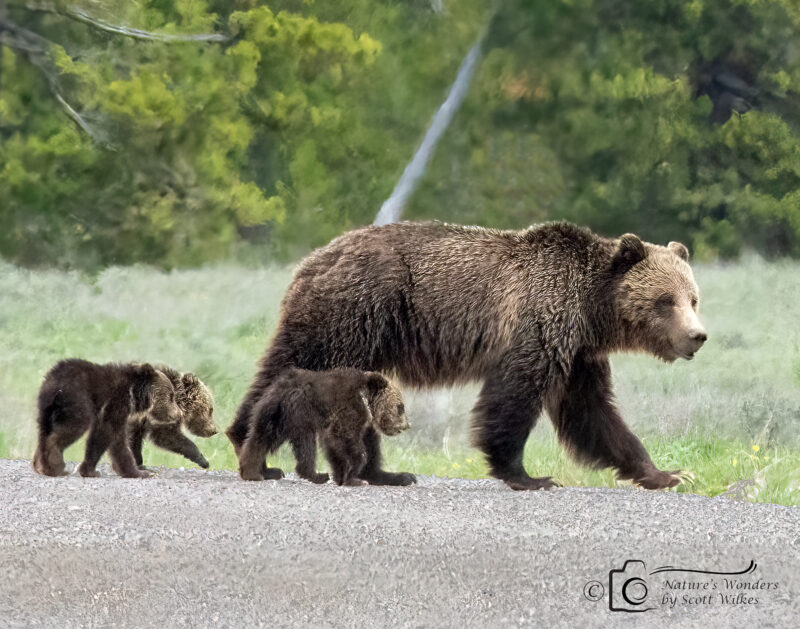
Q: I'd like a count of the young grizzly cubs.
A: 3